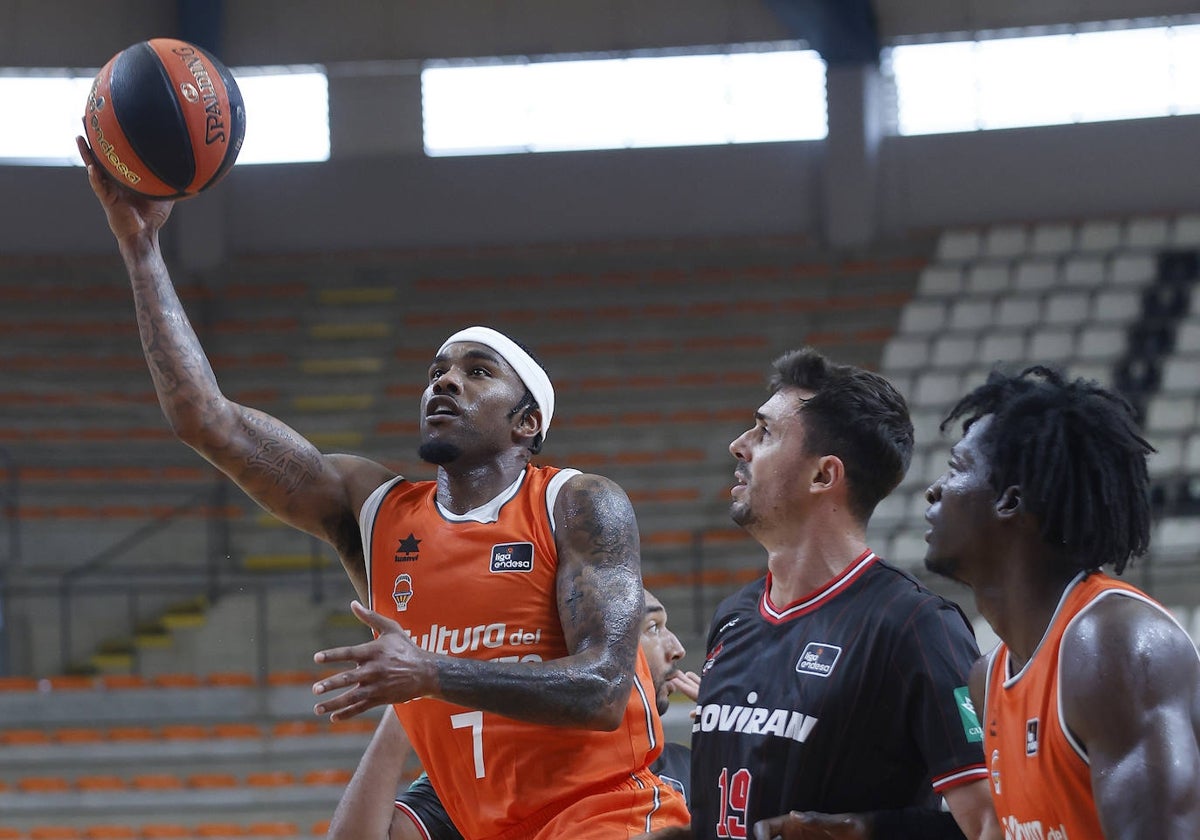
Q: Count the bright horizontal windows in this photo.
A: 3